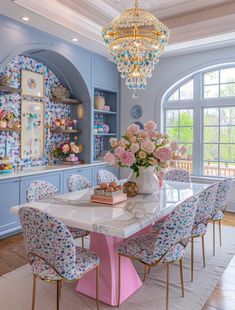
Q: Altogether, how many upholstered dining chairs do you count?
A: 8